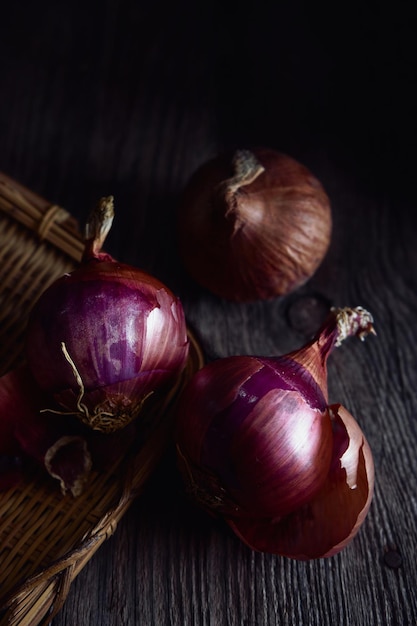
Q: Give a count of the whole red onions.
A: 2